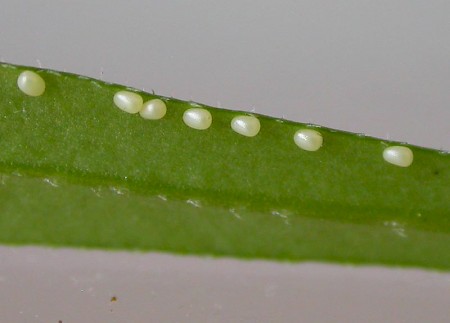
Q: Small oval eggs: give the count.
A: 7